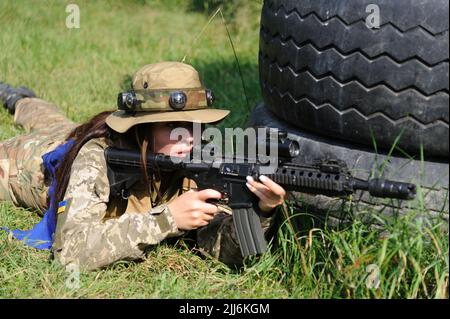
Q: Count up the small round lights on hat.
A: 3